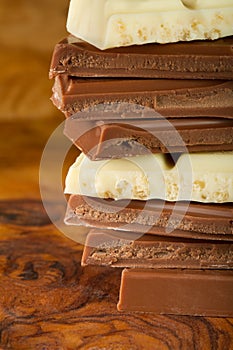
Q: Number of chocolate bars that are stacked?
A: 8